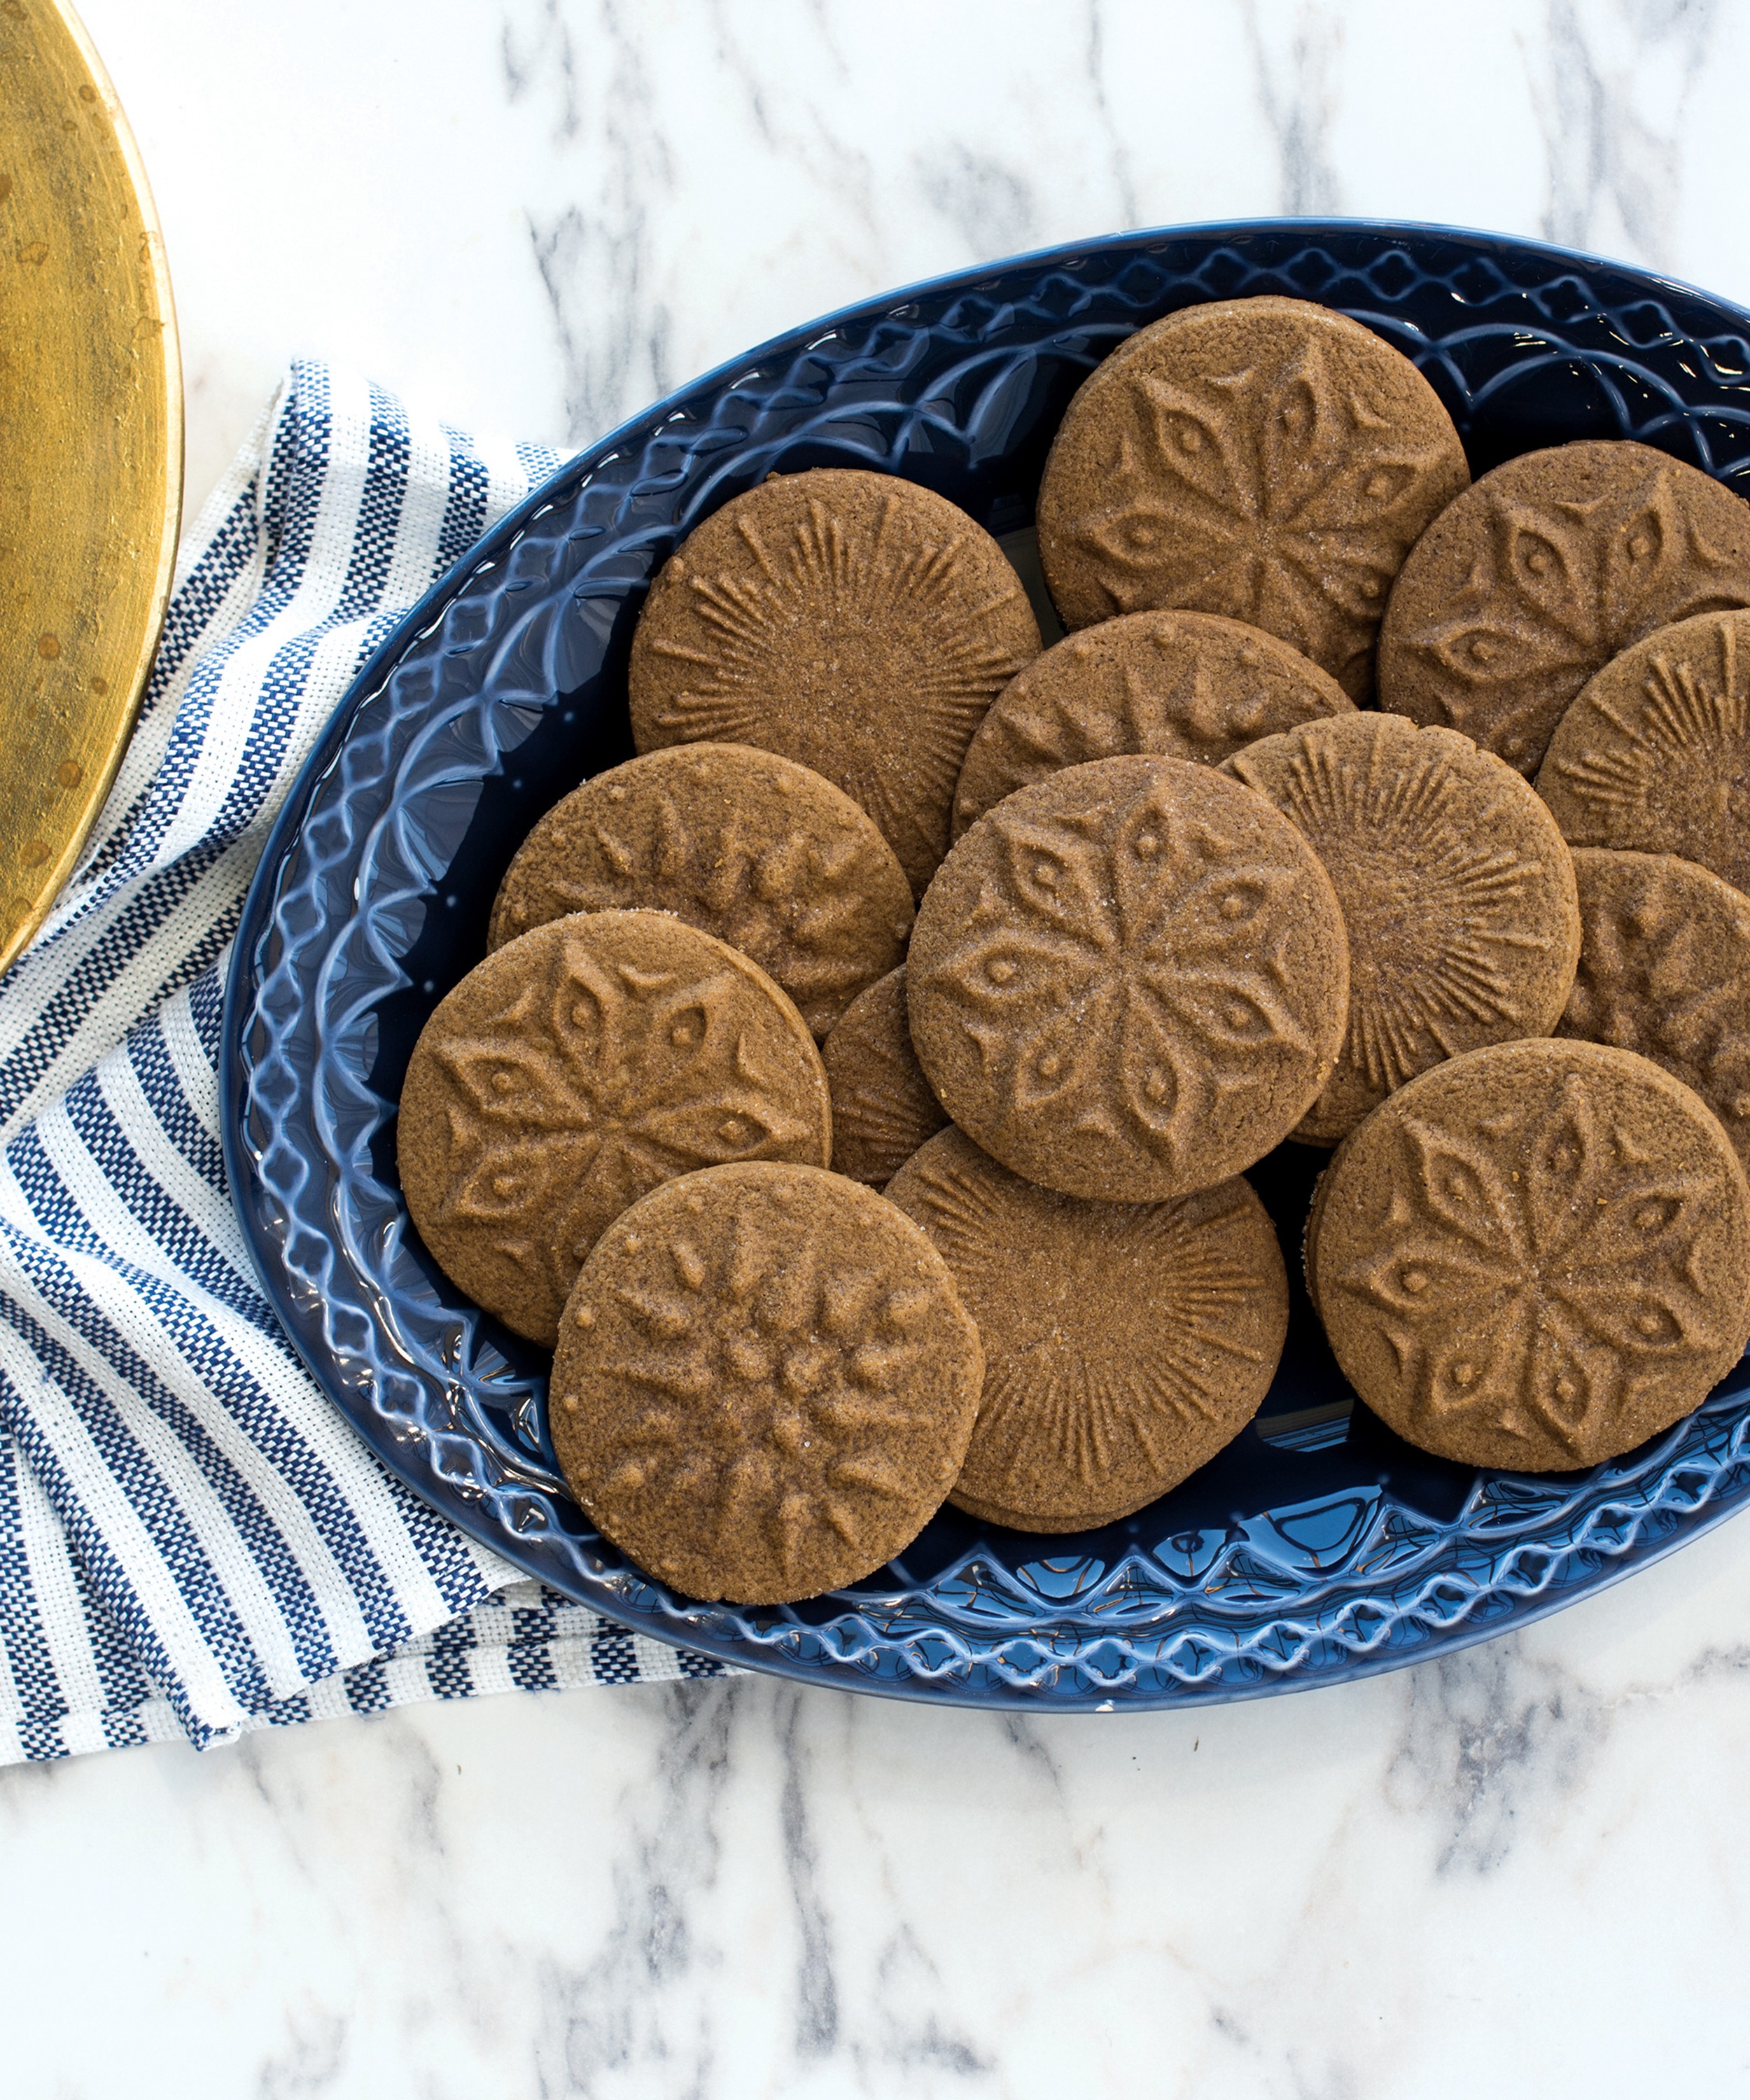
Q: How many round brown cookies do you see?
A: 14